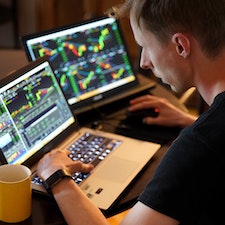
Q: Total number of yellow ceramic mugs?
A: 1